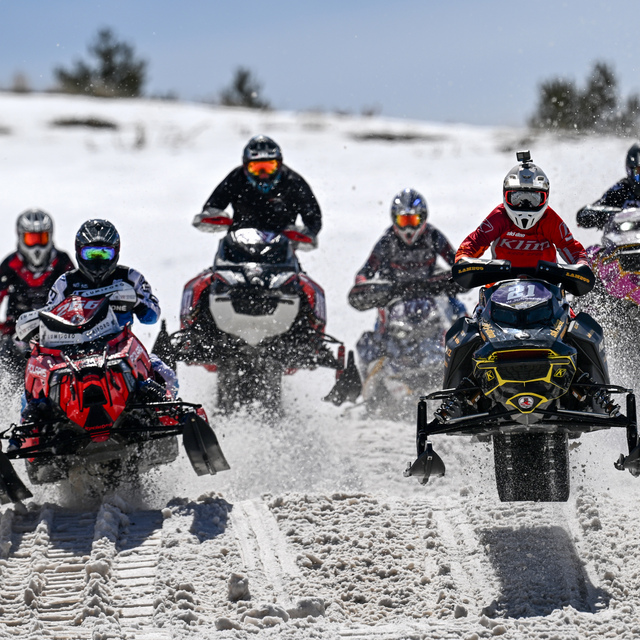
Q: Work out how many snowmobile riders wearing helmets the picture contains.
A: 6